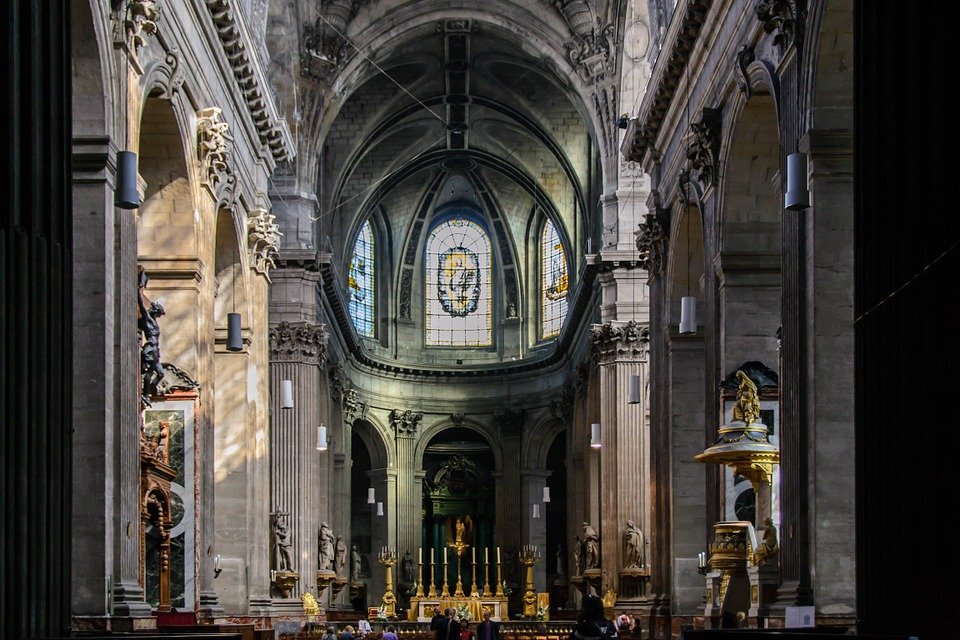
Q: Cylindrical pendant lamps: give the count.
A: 12